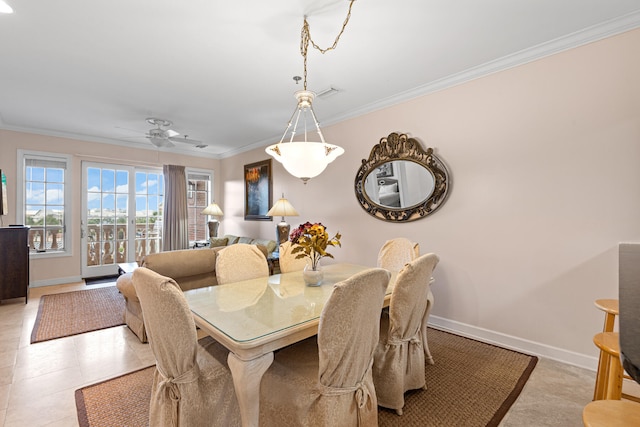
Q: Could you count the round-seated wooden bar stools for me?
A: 3